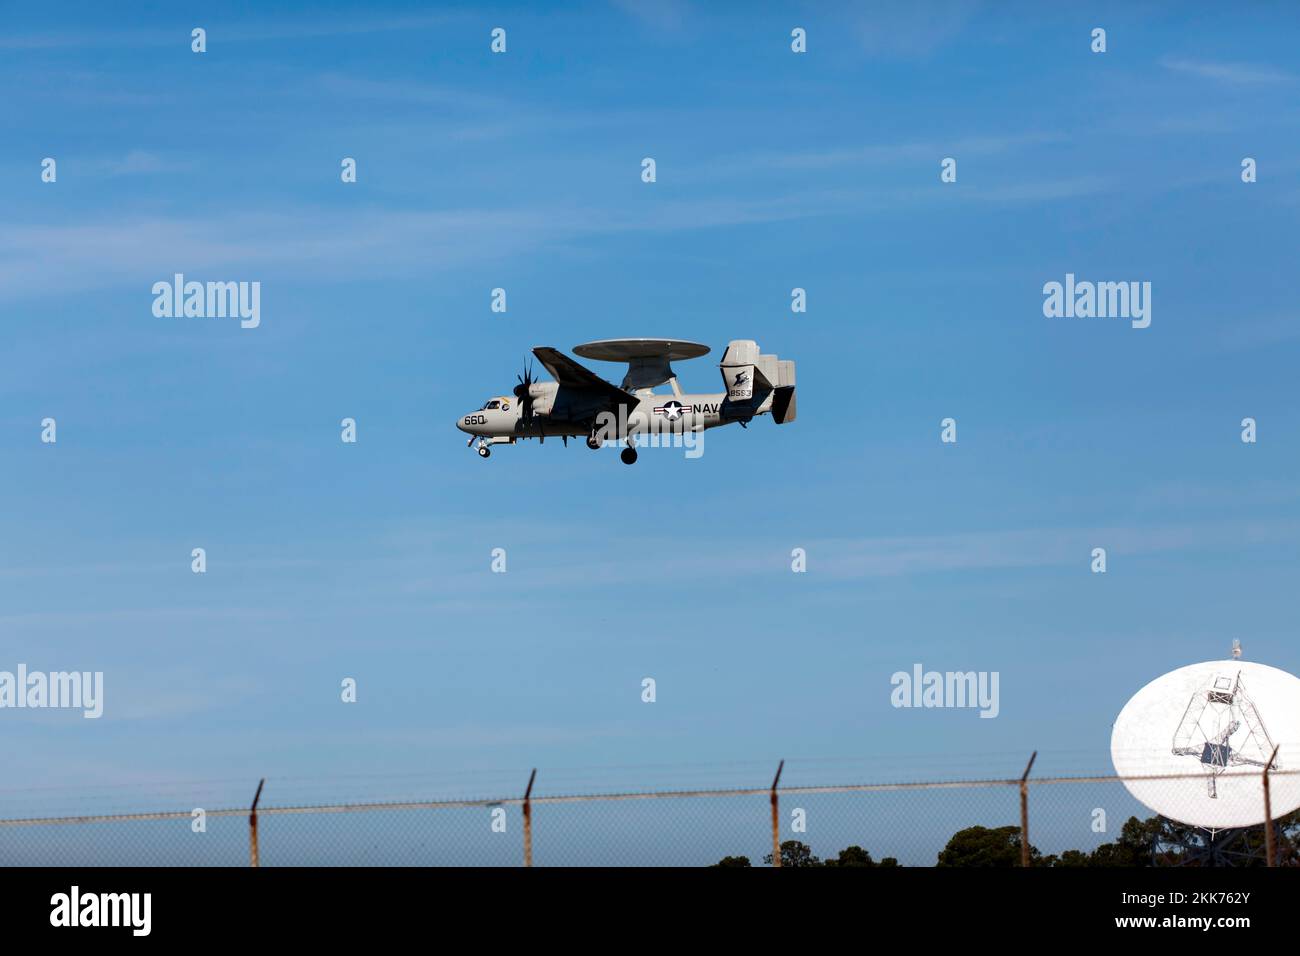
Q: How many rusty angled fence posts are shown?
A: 5